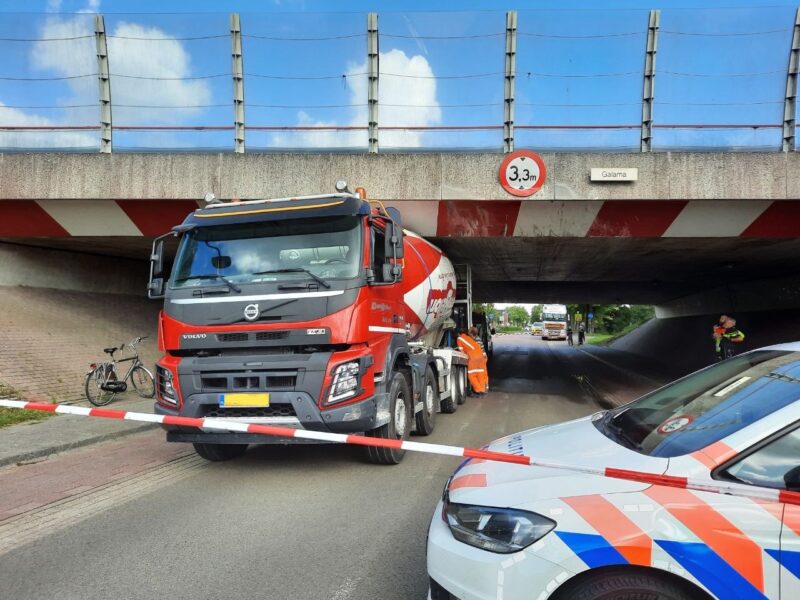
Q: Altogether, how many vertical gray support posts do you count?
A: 6